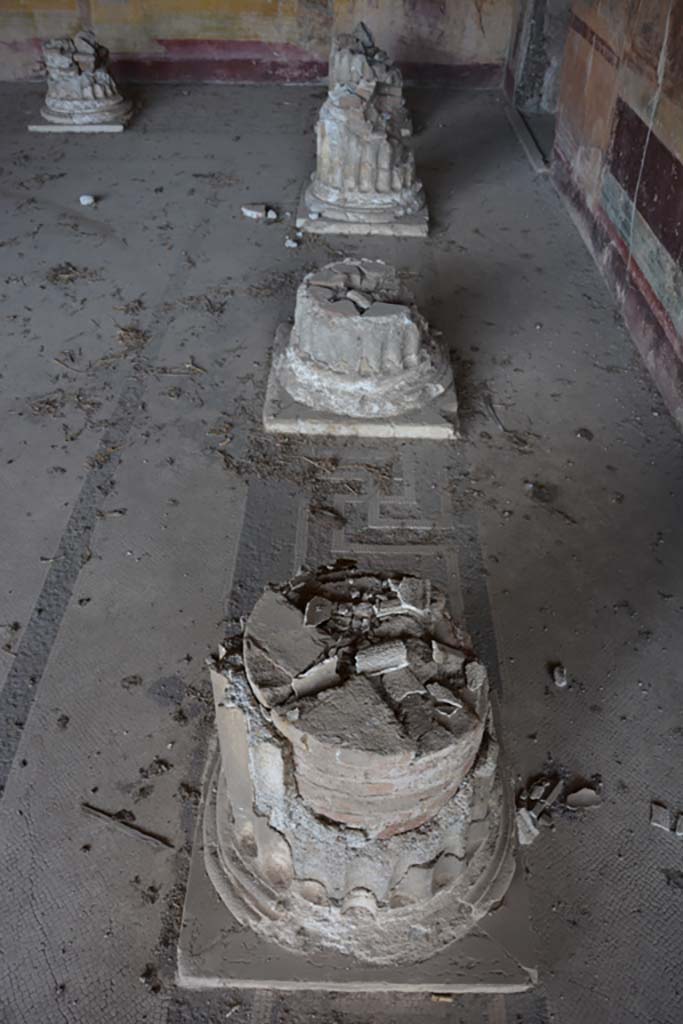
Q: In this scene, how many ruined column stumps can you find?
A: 5